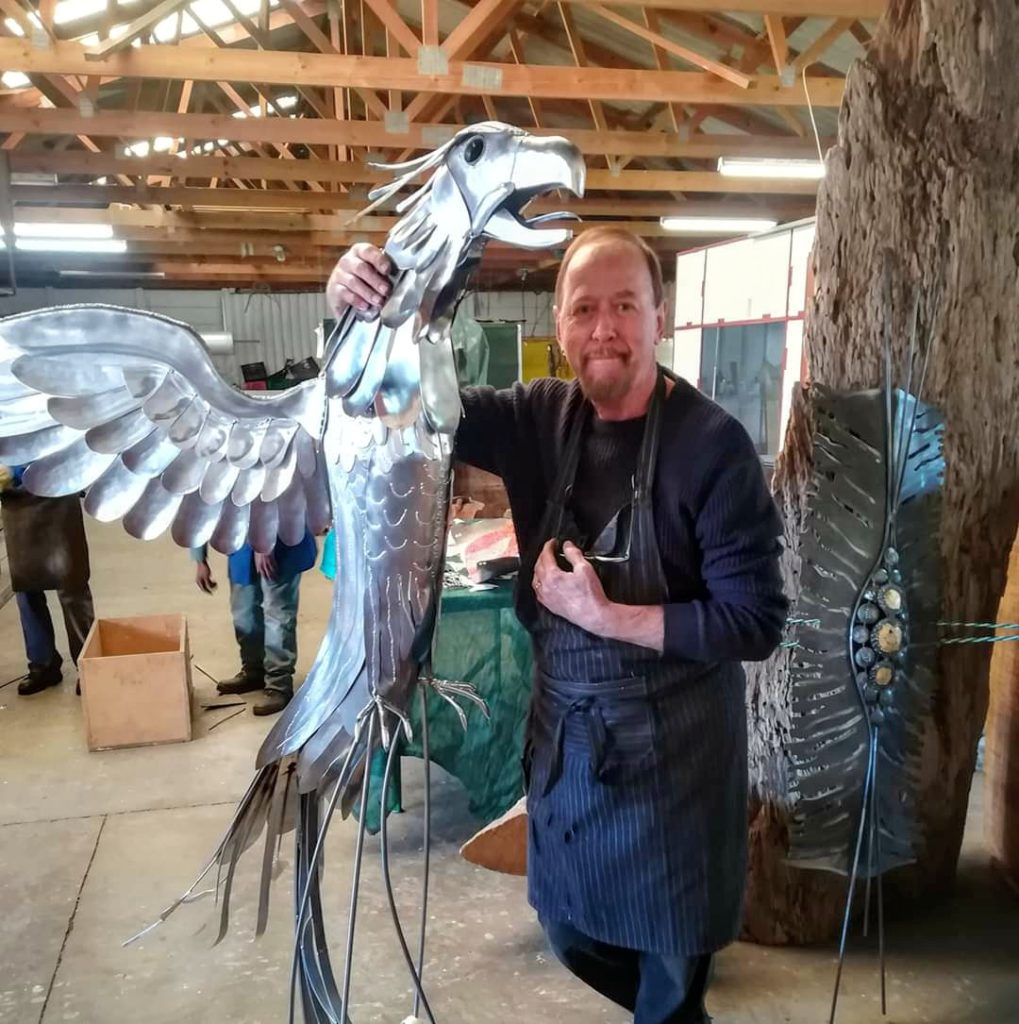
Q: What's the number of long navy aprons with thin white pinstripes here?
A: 1